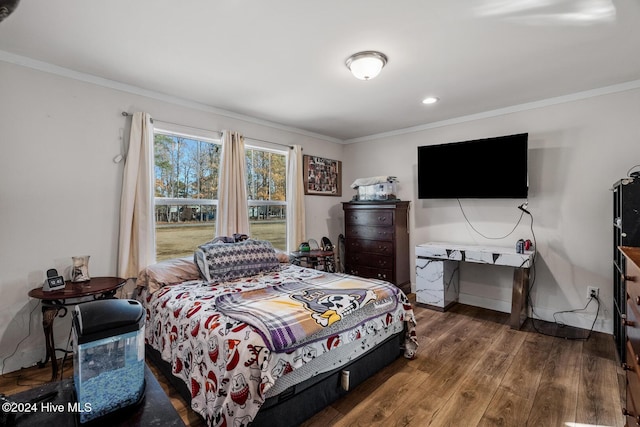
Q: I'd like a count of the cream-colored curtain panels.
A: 3